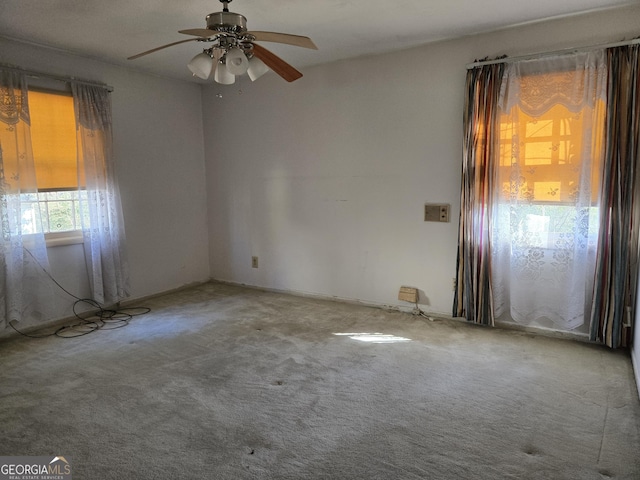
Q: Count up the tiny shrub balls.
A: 0